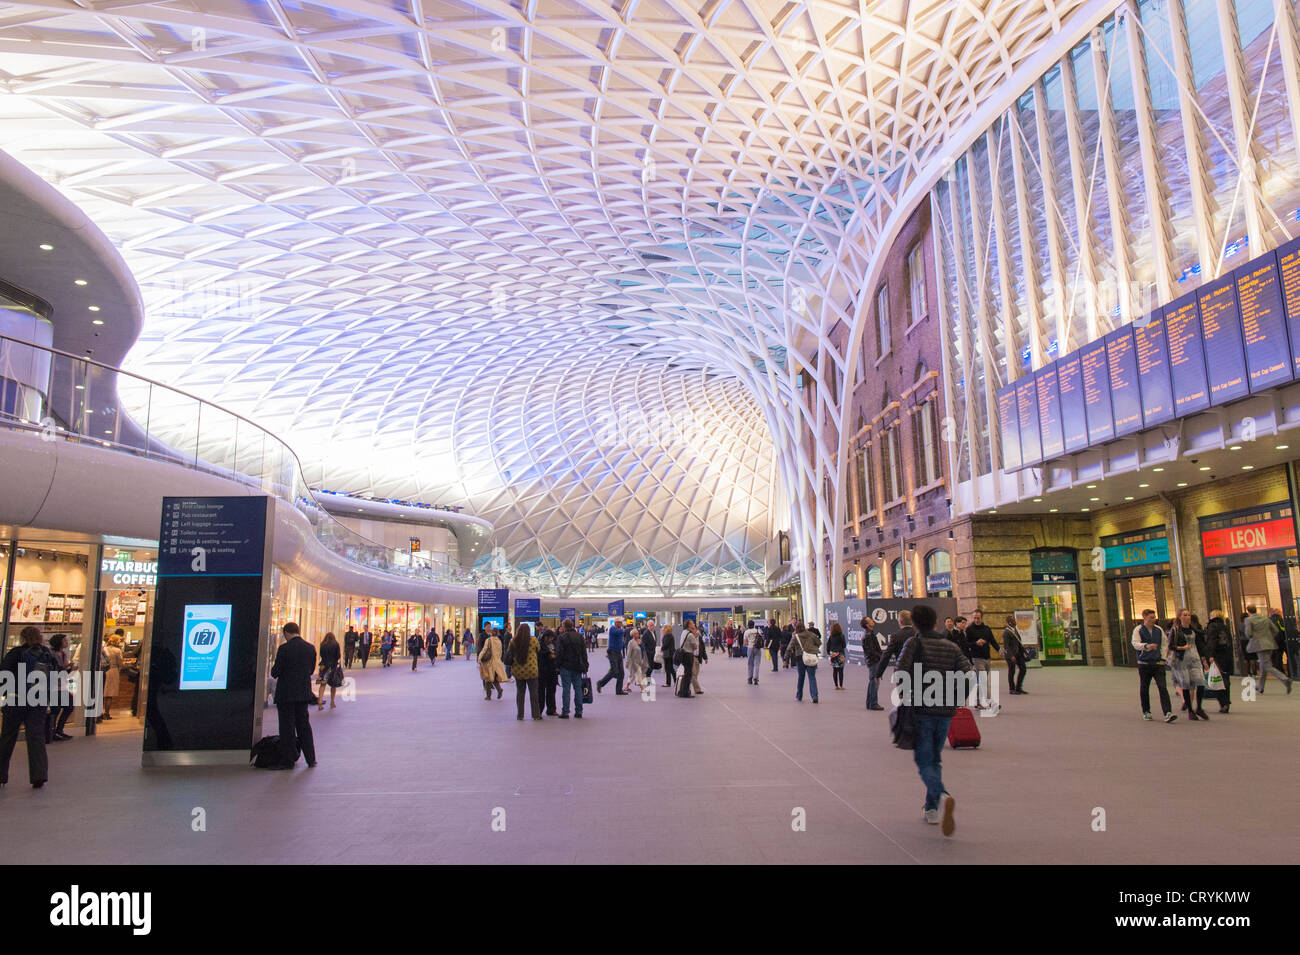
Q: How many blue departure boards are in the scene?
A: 11